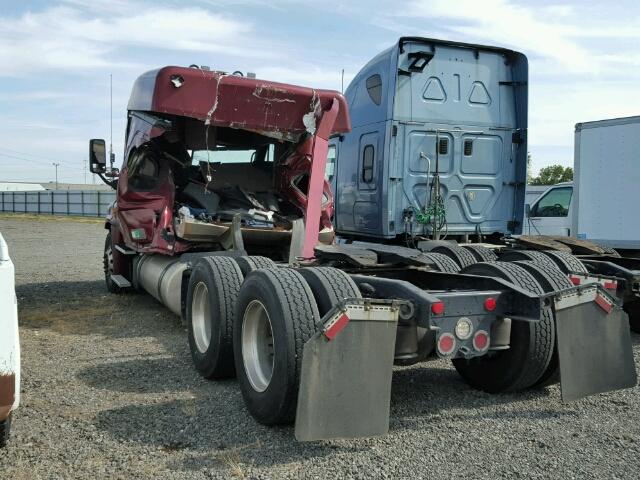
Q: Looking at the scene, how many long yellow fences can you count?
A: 0